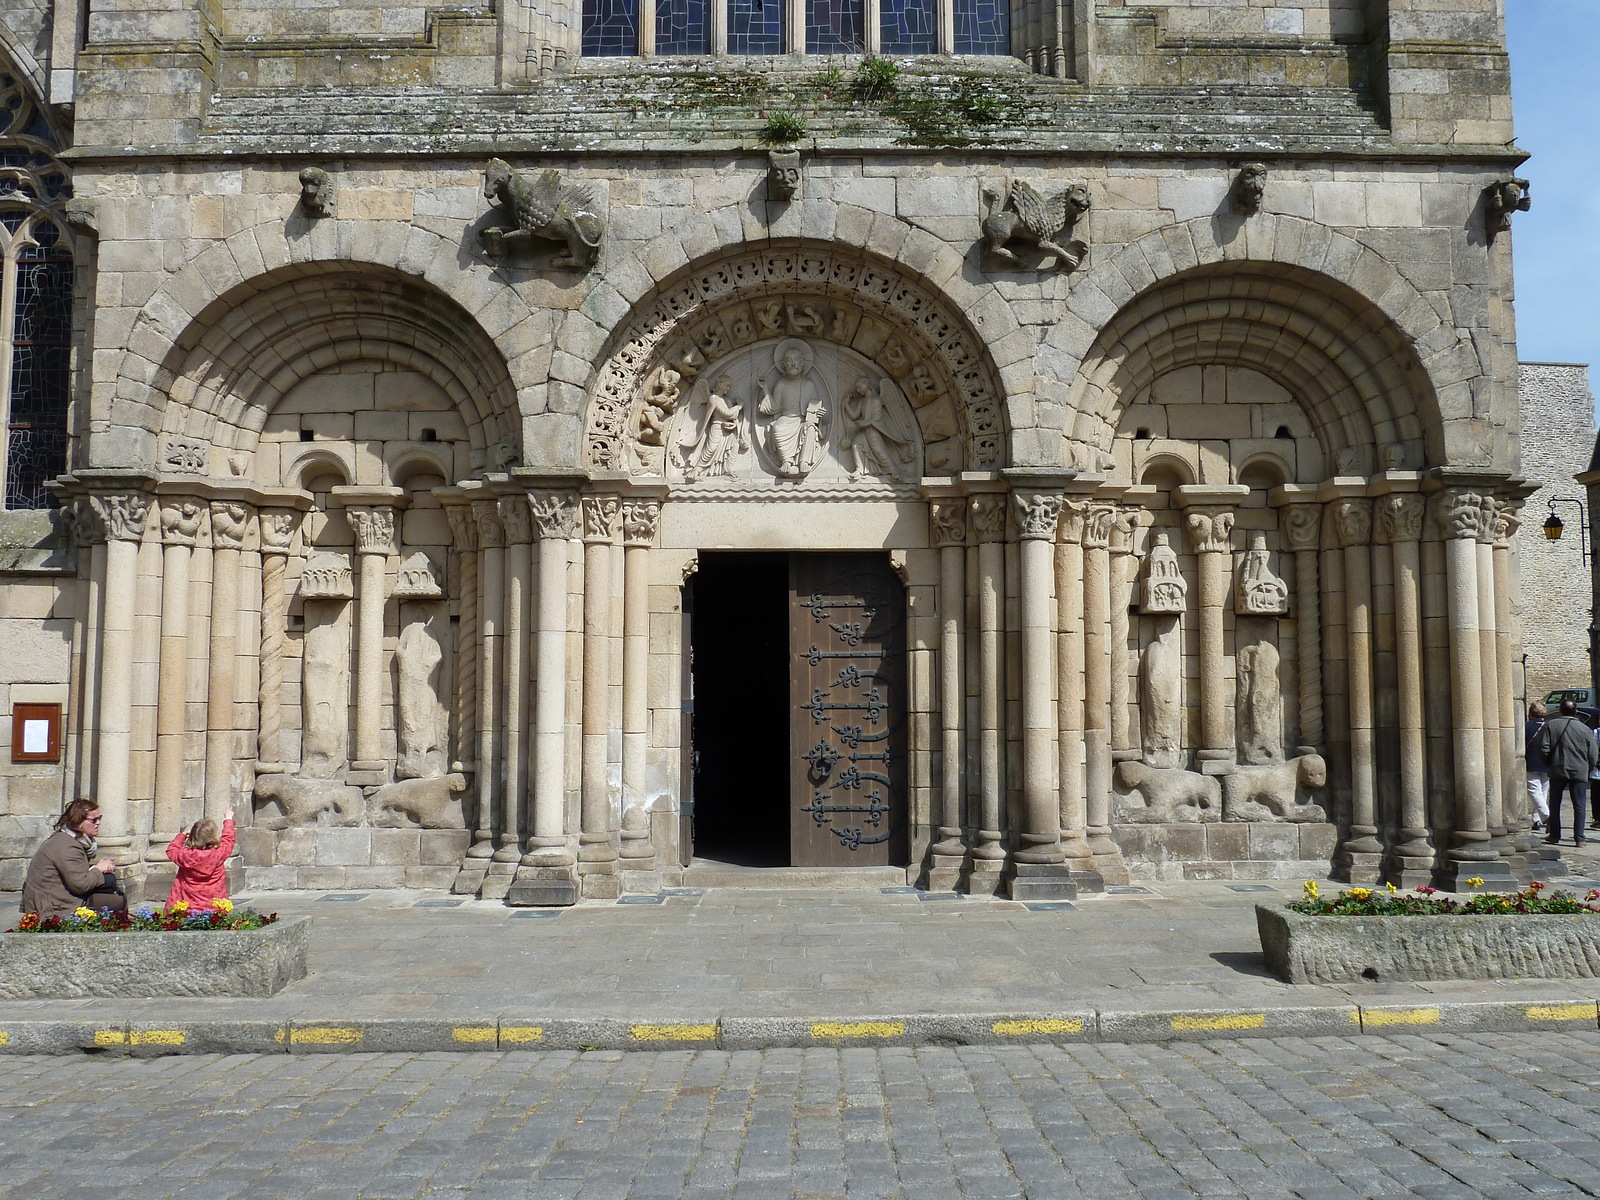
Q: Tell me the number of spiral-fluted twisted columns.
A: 4